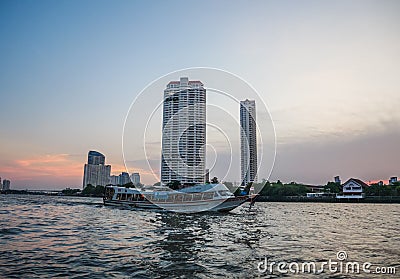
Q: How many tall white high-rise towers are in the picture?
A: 2